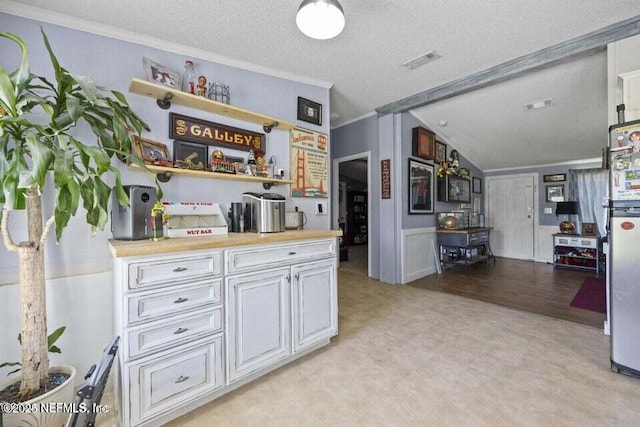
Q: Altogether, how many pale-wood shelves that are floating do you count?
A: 2